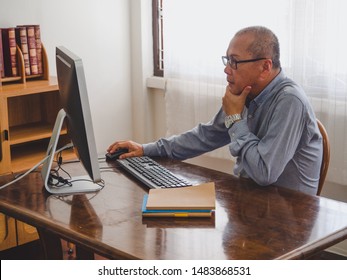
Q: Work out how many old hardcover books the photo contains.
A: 5